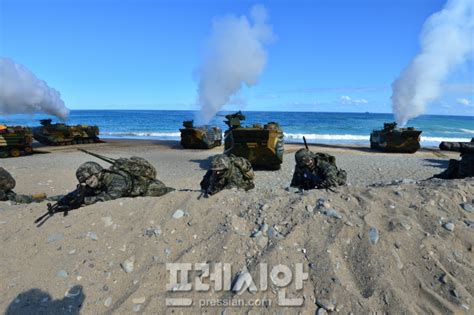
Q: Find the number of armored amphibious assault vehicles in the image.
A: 5